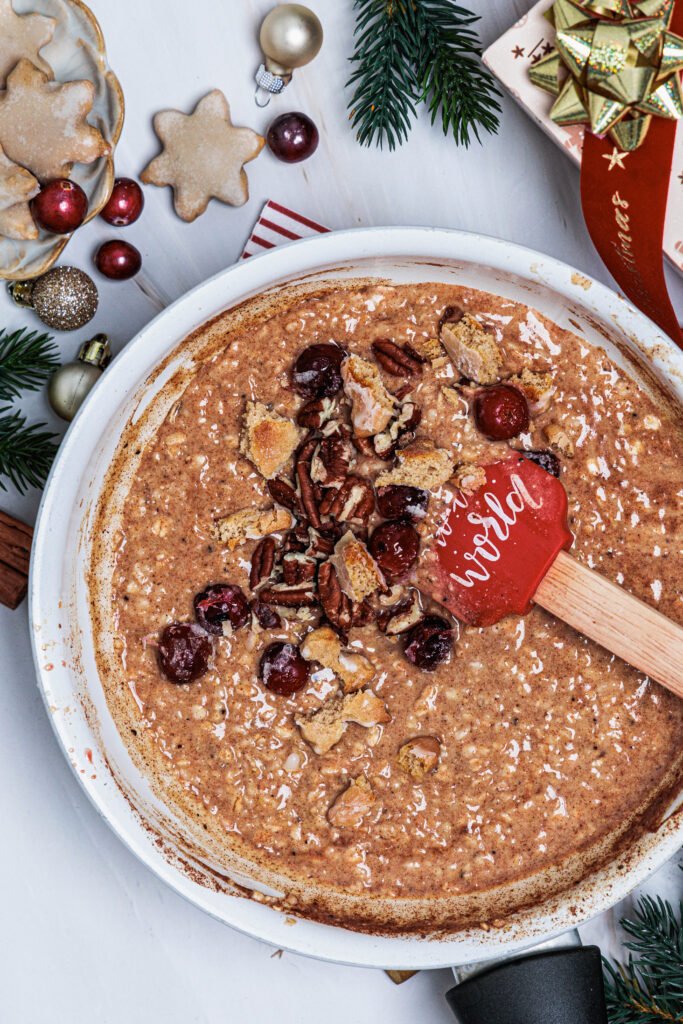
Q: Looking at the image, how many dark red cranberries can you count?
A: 13